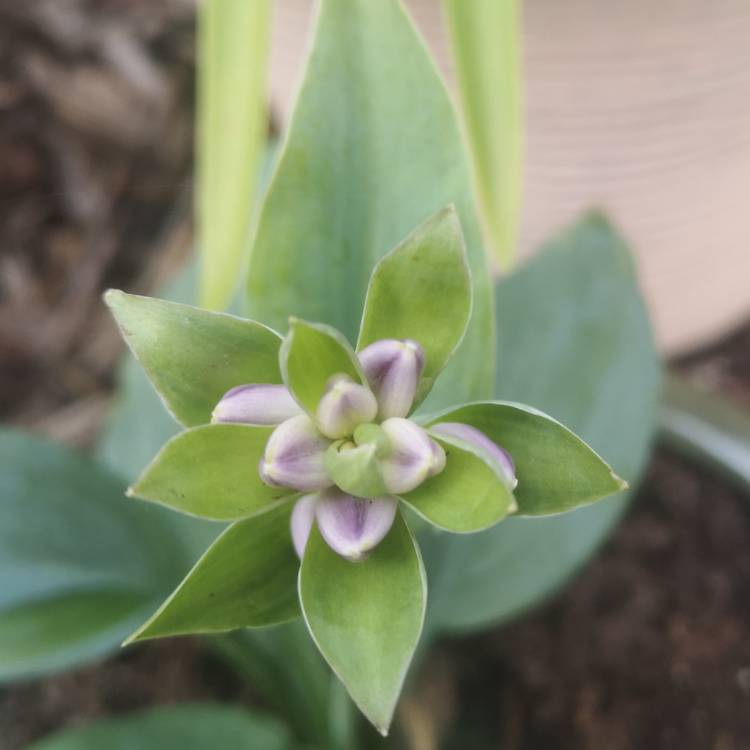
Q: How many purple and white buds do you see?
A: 8